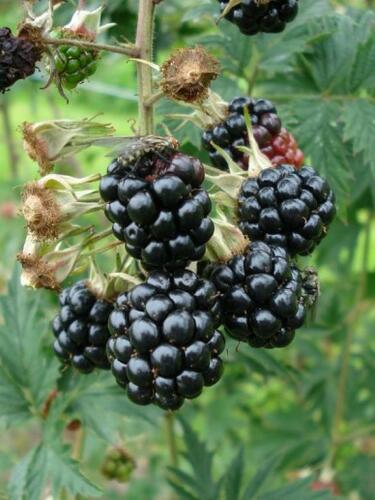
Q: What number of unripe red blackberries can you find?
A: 1